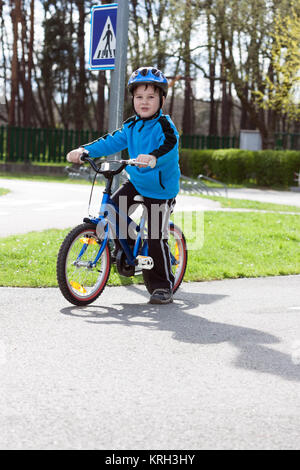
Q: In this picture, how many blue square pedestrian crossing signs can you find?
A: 1